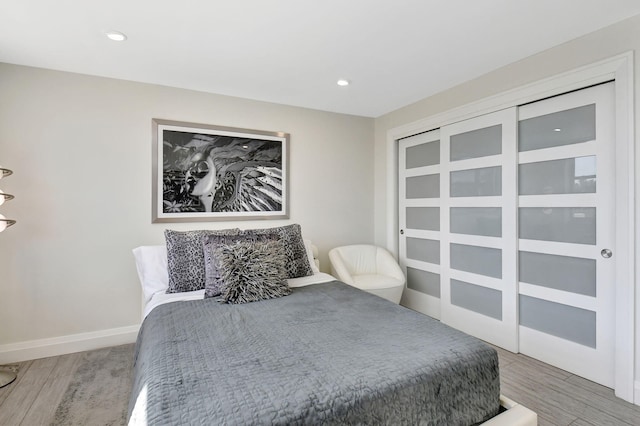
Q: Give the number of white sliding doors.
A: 3